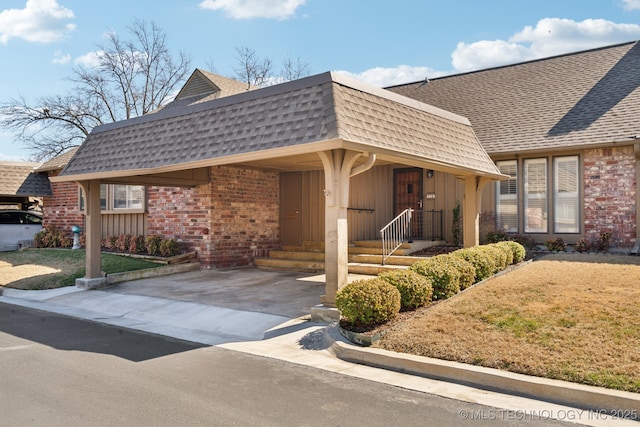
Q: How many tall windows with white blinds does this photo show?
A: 3